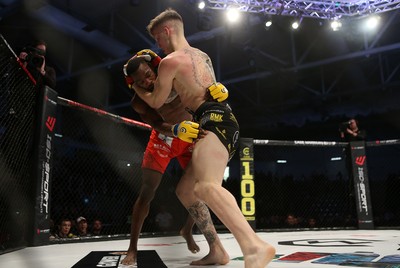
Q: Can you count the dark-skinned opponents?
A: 1